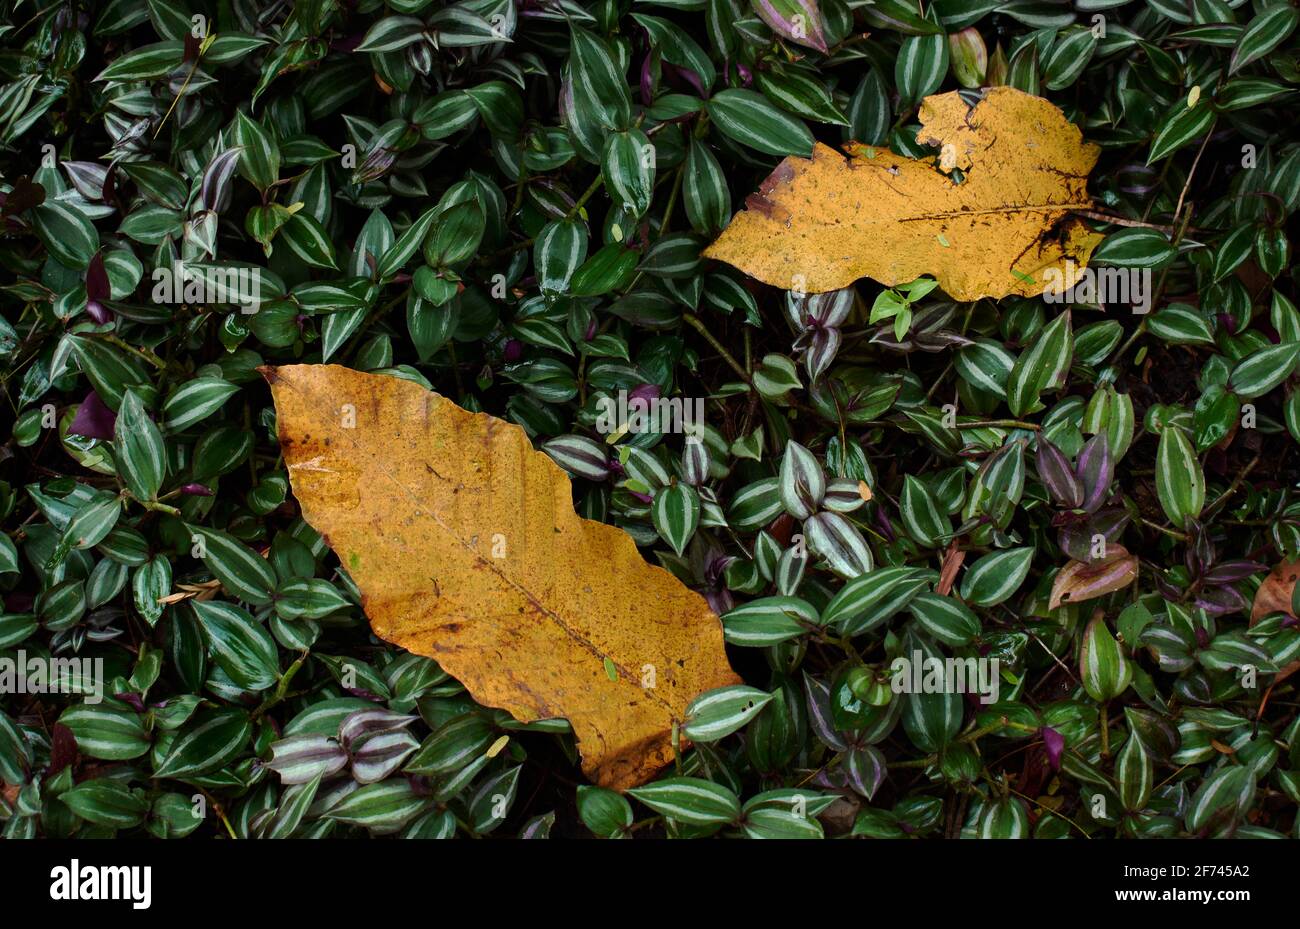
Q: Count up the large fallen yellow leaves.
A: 2